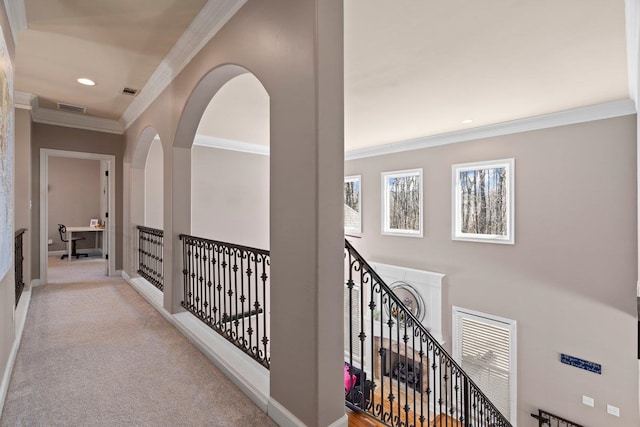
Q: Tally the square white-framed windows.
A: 3